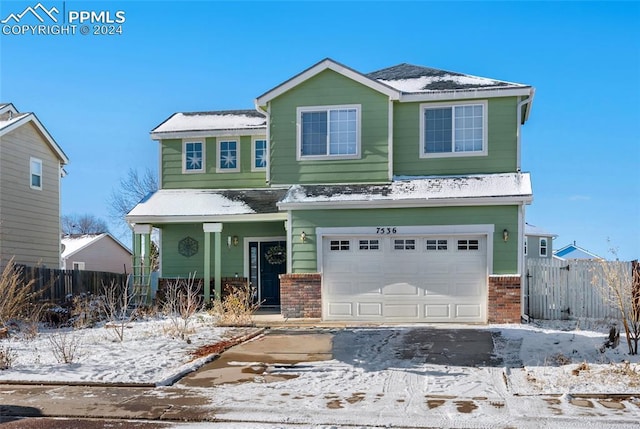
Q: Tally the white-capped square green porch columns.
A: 2